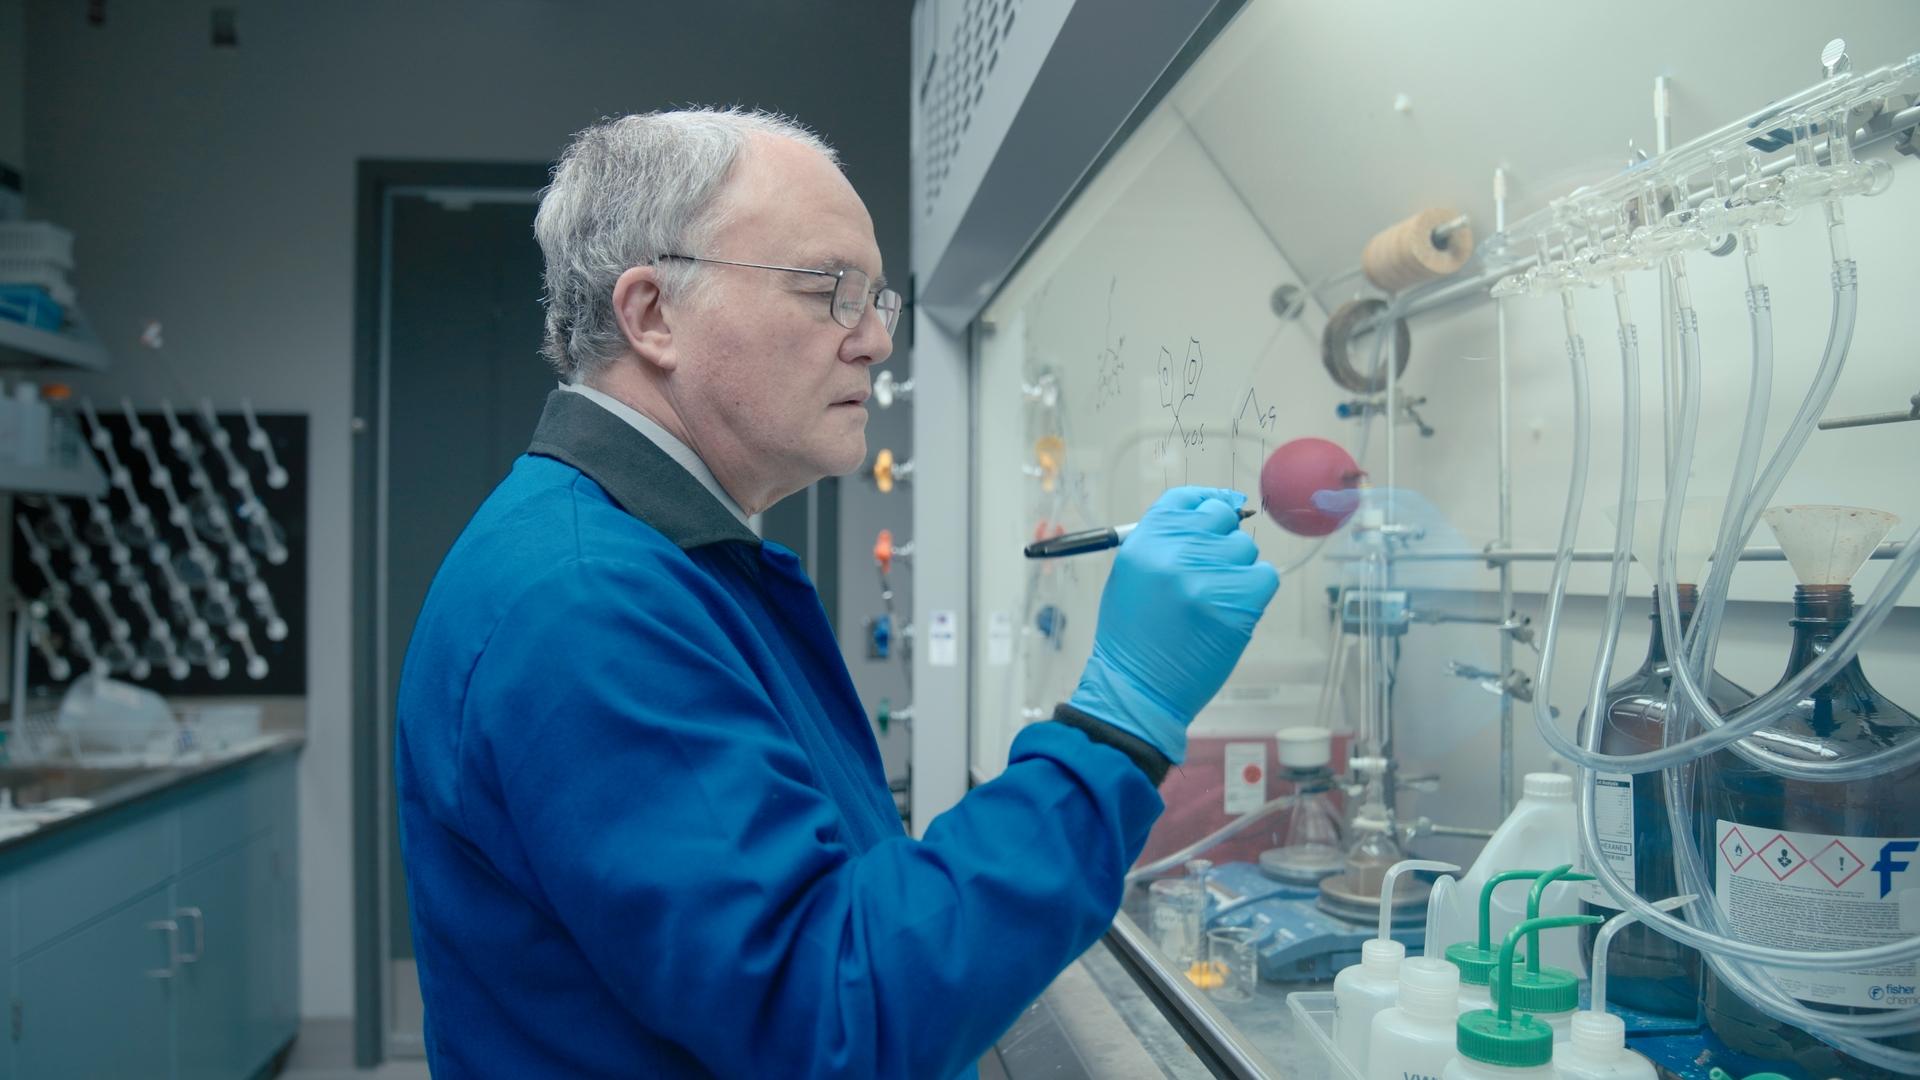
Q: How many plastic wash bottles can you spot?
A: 6